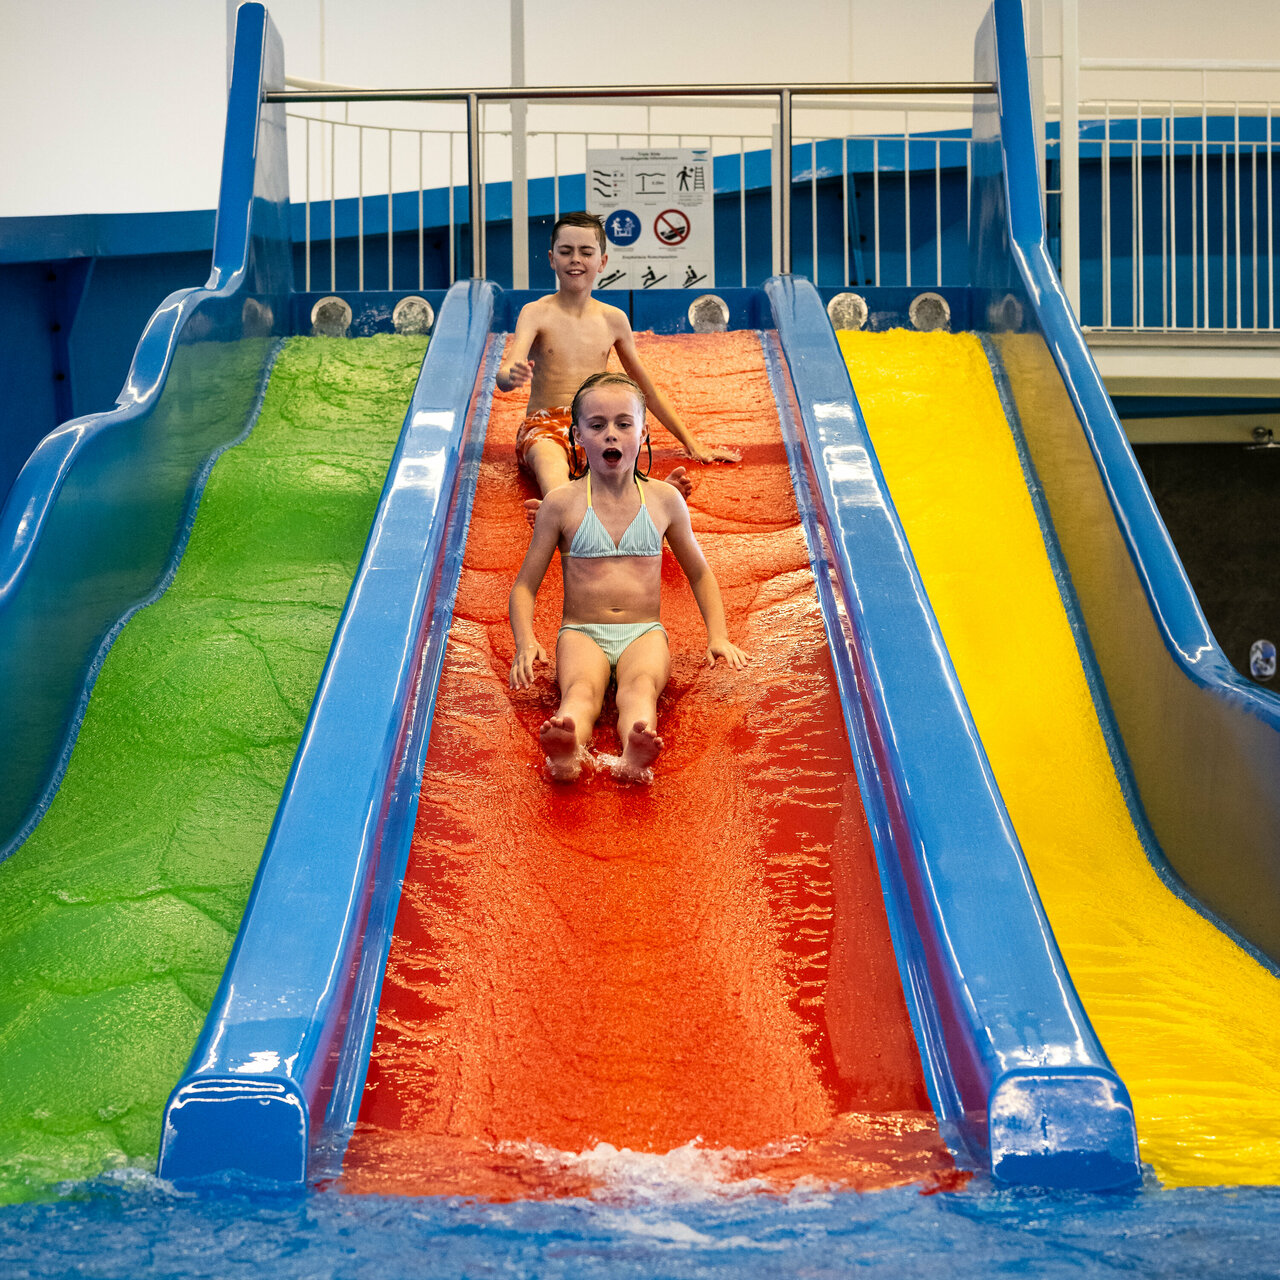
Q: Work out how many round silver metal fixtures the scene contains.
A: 5